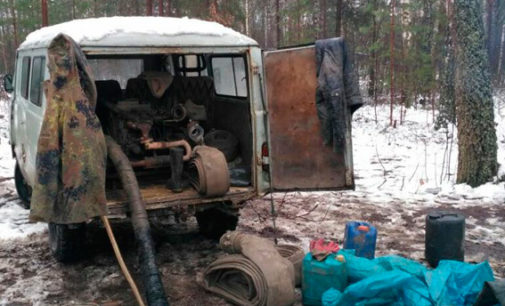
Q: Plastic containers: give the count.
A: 3